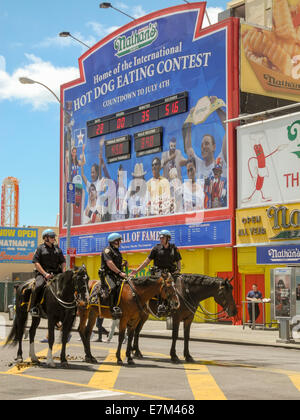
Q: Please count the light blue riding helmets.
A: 3